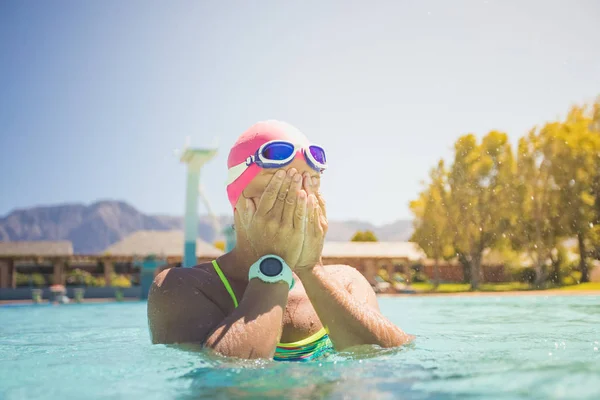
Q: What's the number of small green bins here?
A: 3